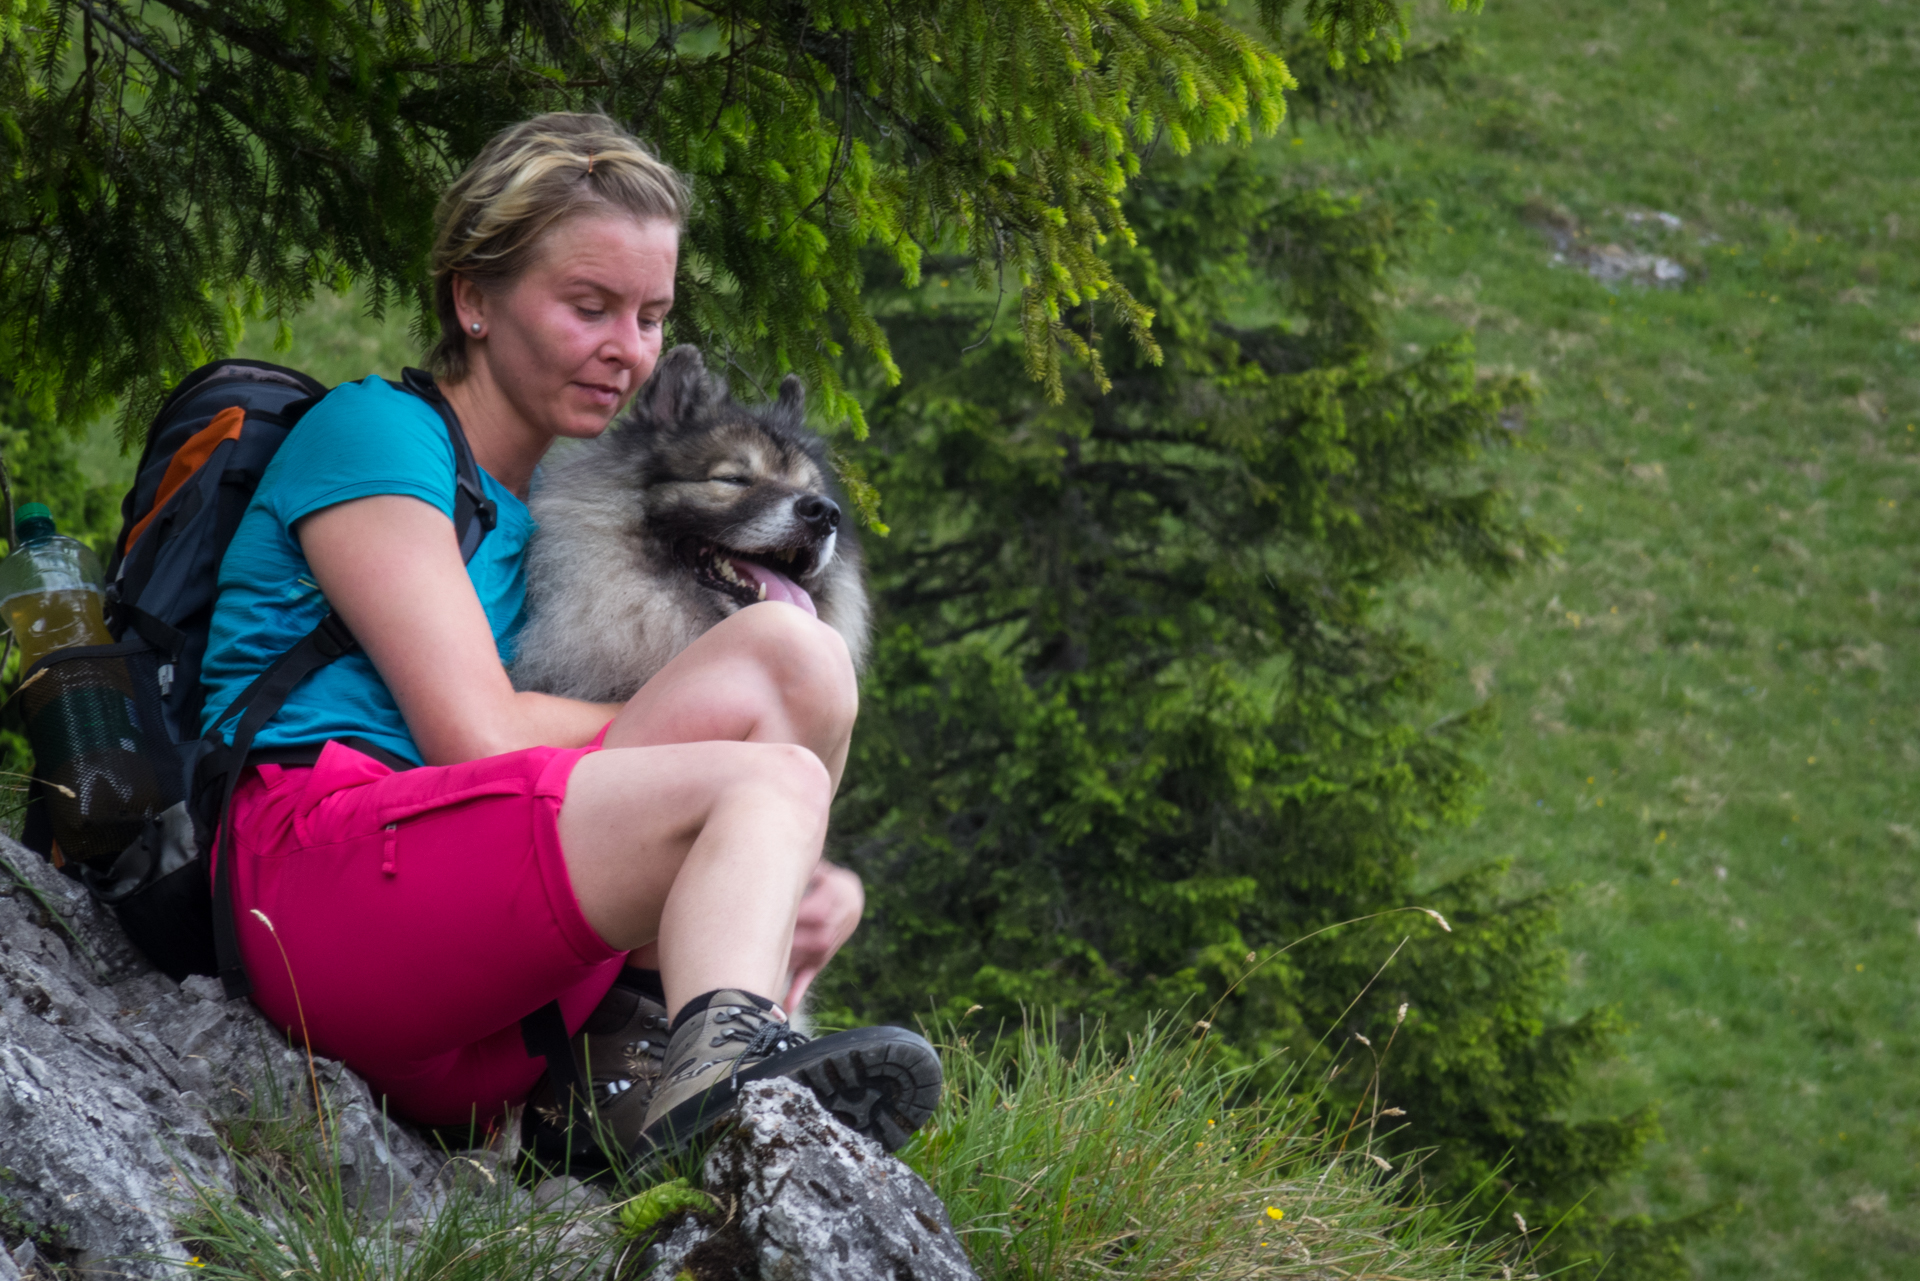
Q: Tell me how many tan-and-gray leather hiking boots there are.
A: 2